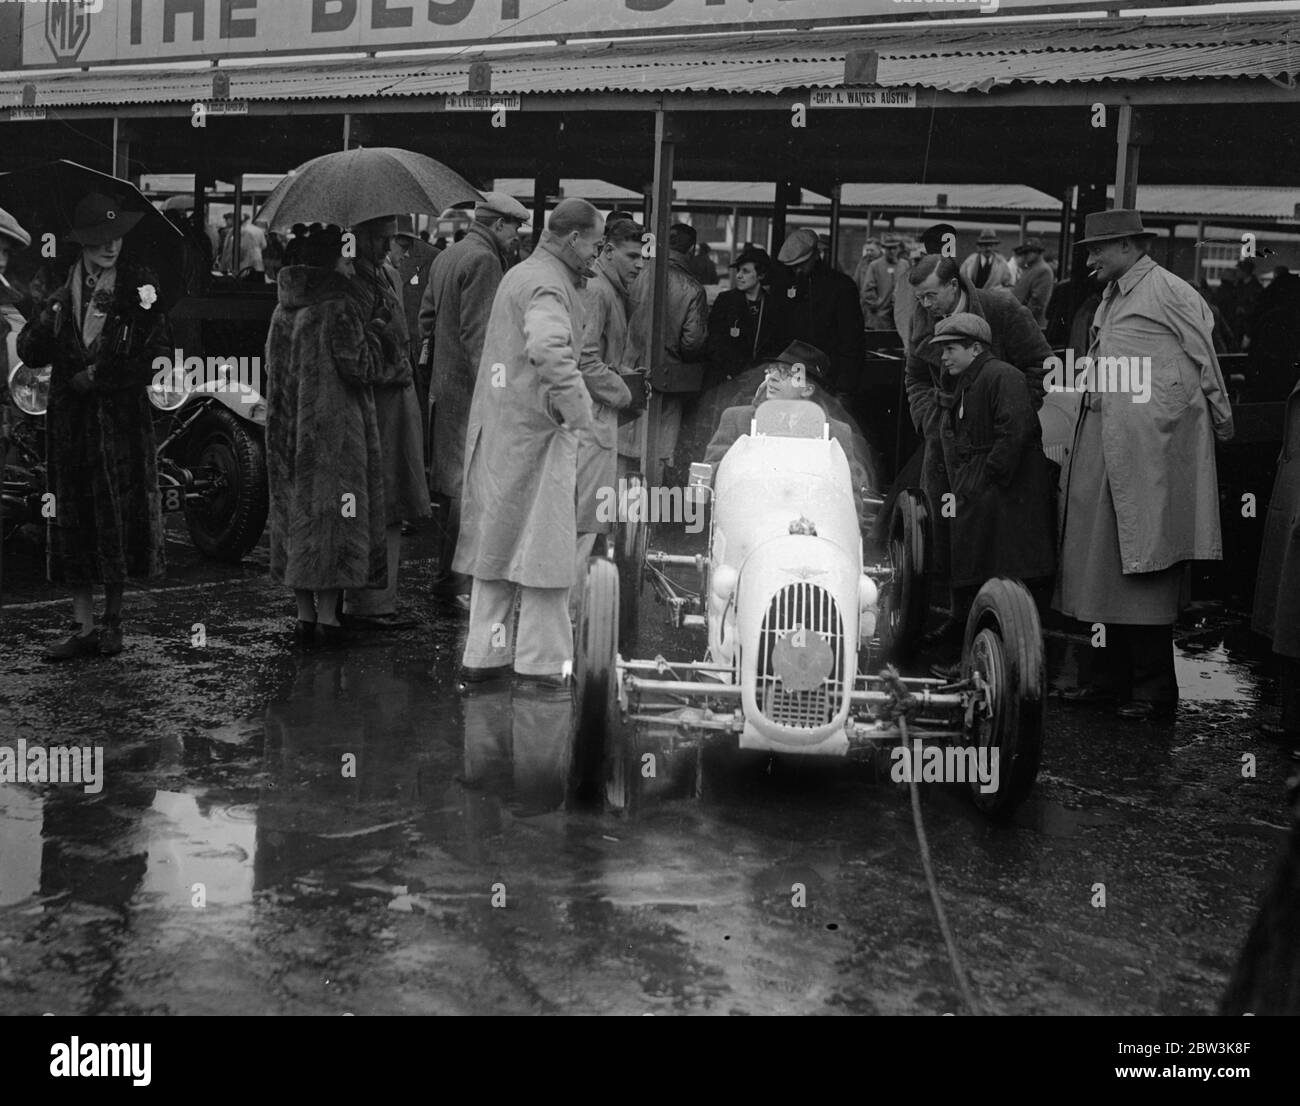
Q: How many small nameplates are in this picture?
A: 4